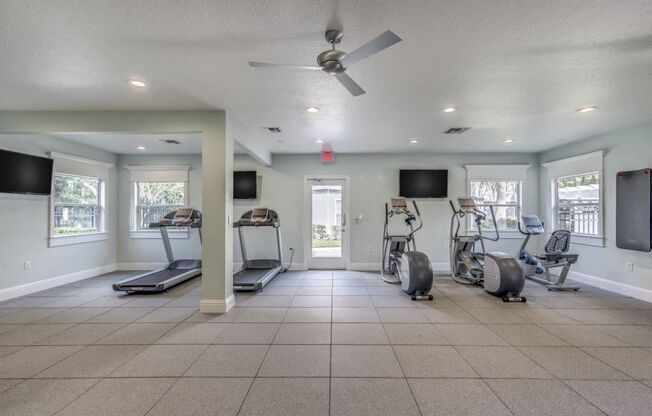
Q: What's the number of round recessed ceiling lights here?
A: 8